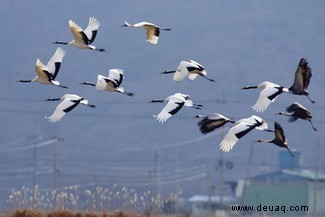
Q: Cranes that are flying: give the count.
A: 13